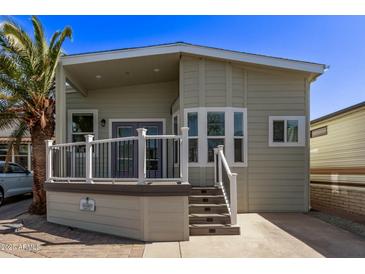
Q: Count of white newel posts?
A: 7